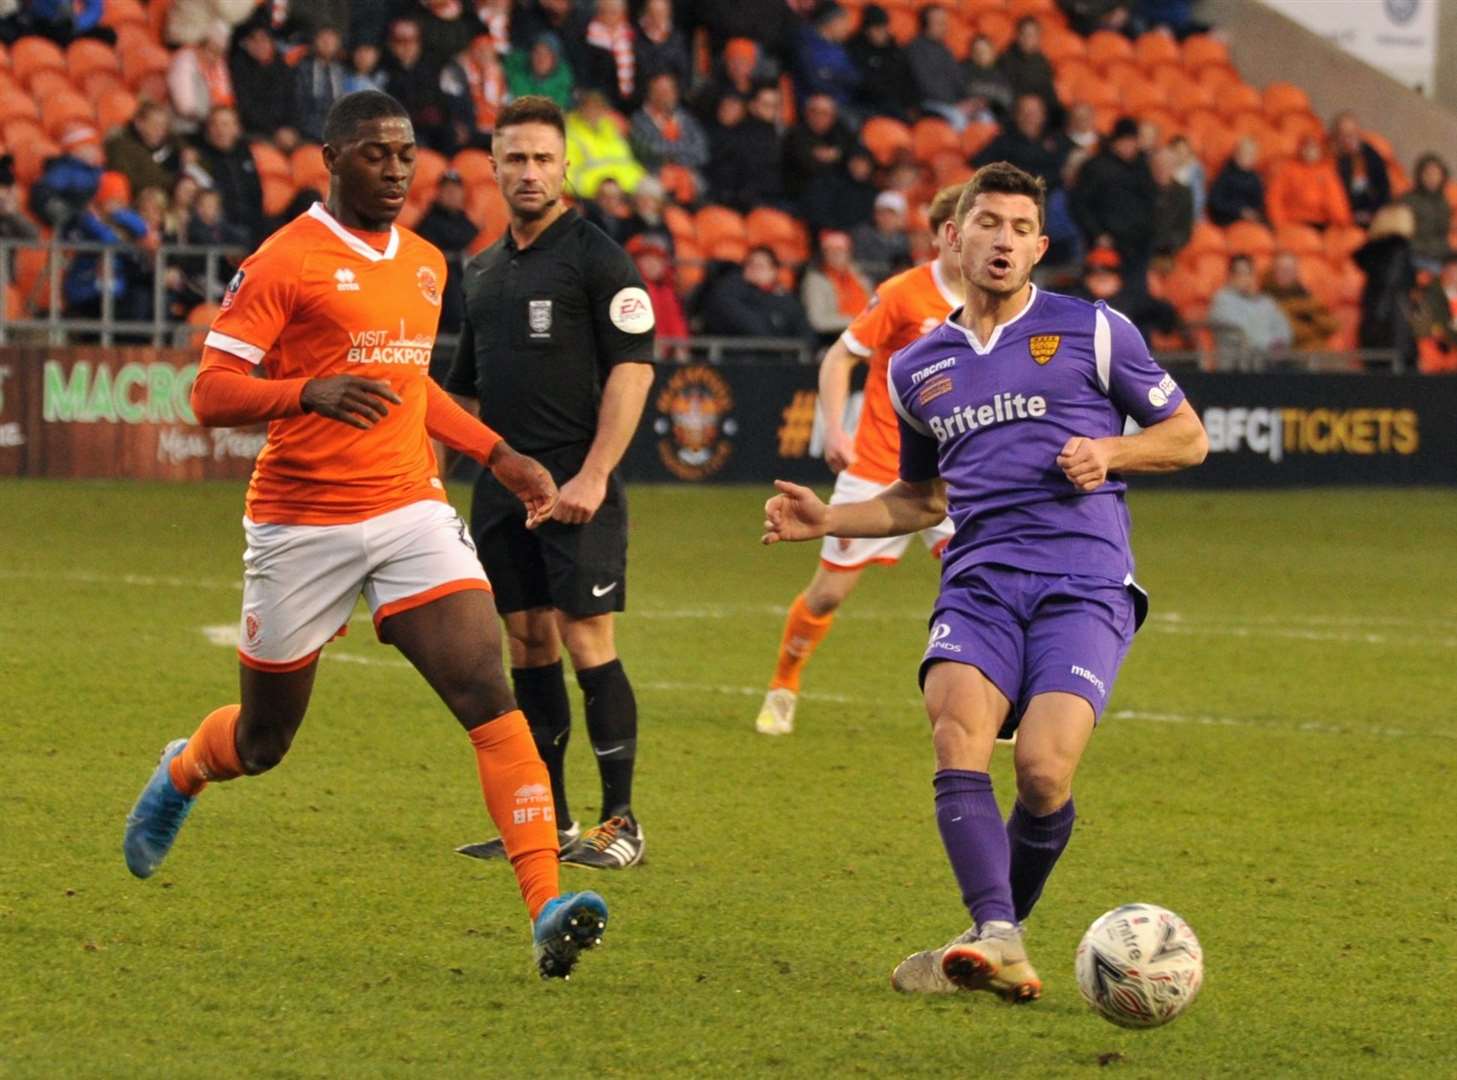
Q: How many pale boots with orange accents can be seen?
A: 2